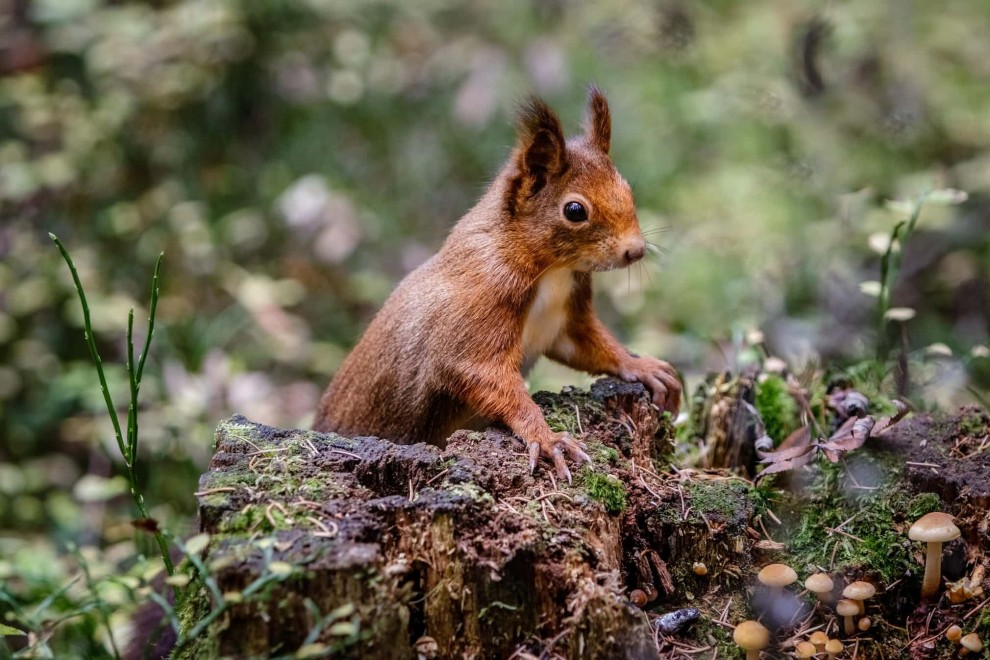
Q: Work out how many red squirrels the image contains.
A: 1